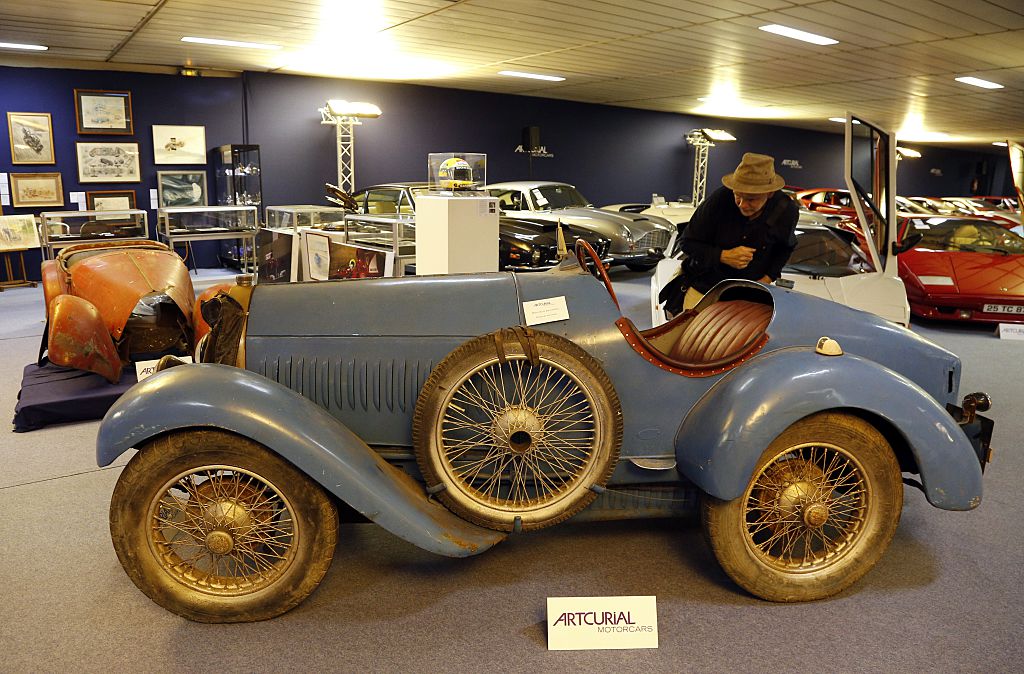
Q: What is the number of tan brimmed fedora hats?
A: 1